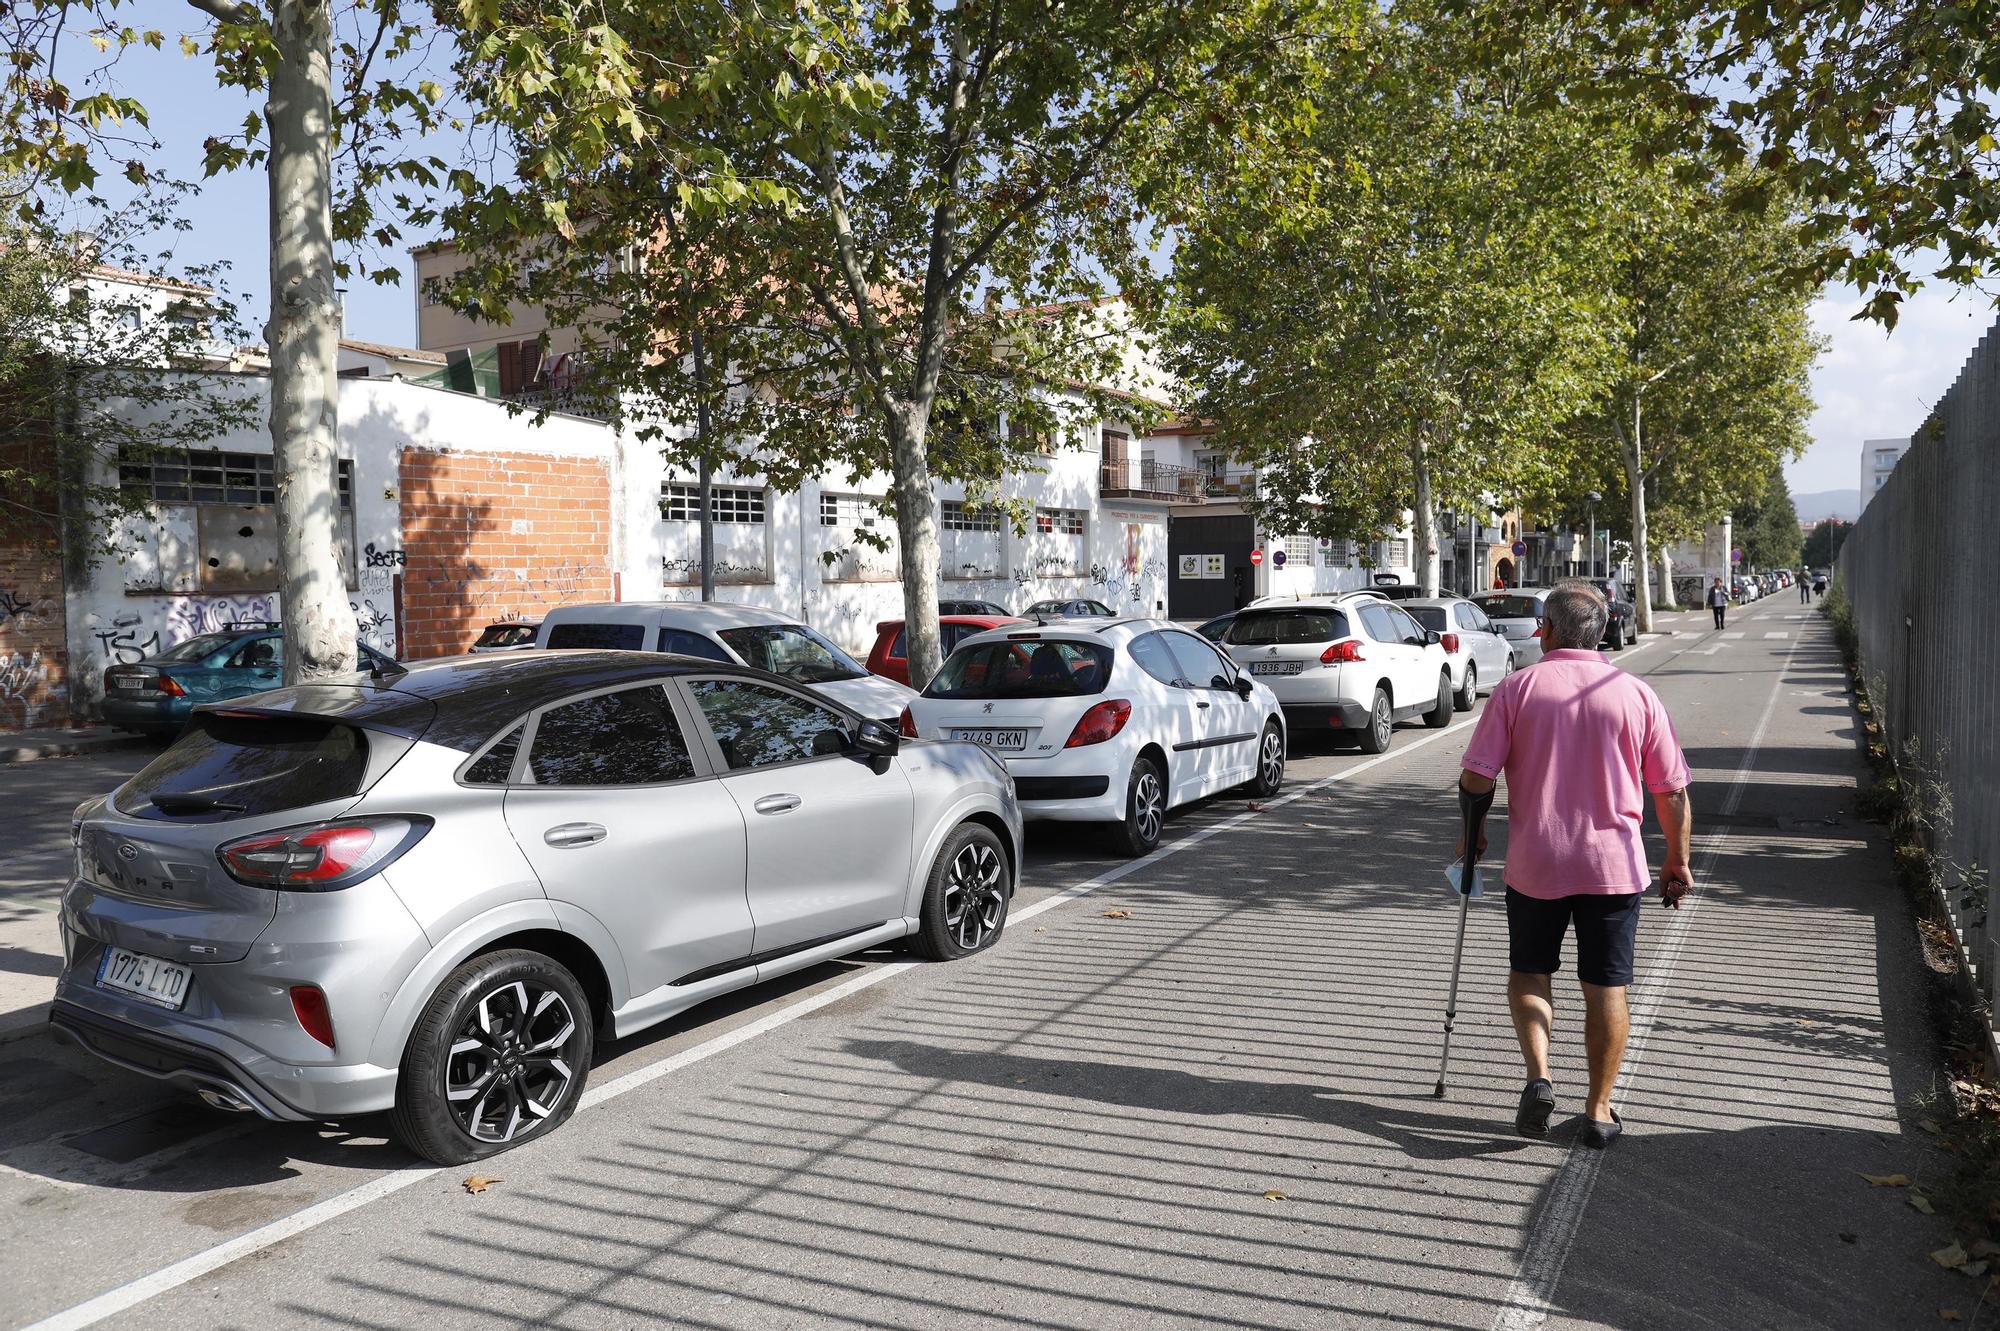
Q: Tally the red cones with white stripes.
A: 0